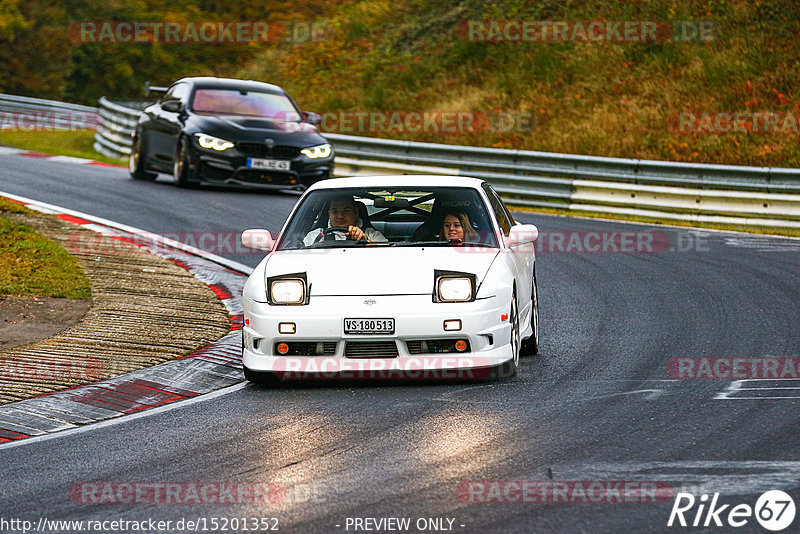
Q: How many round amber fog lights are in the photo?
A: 2